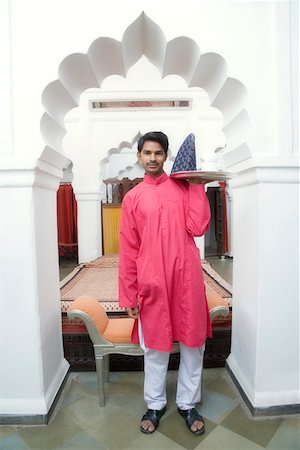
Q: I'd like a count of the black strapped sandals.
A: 2